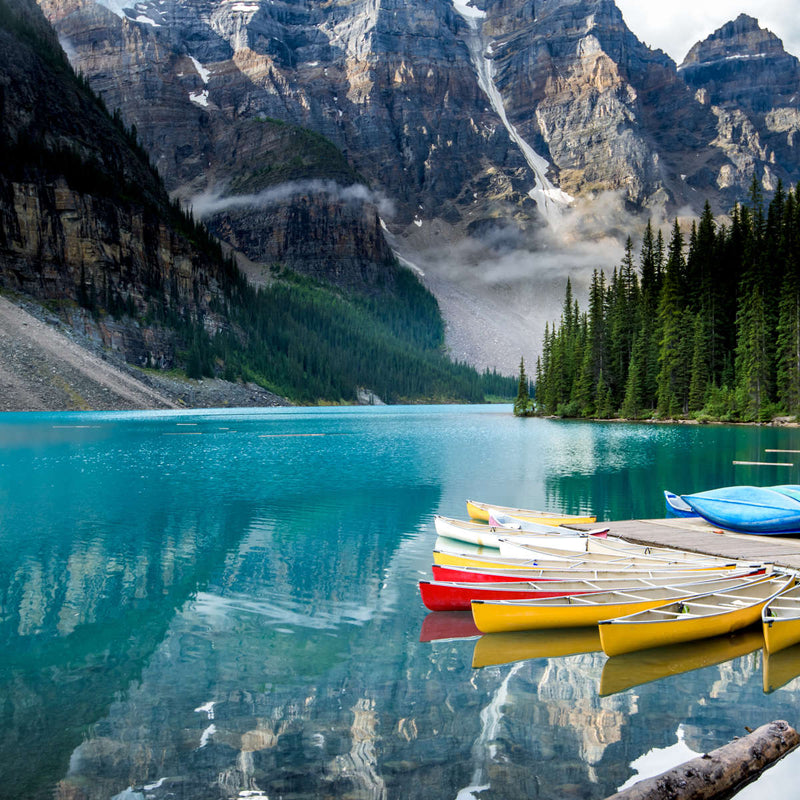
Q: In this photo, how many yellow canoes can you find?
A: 5